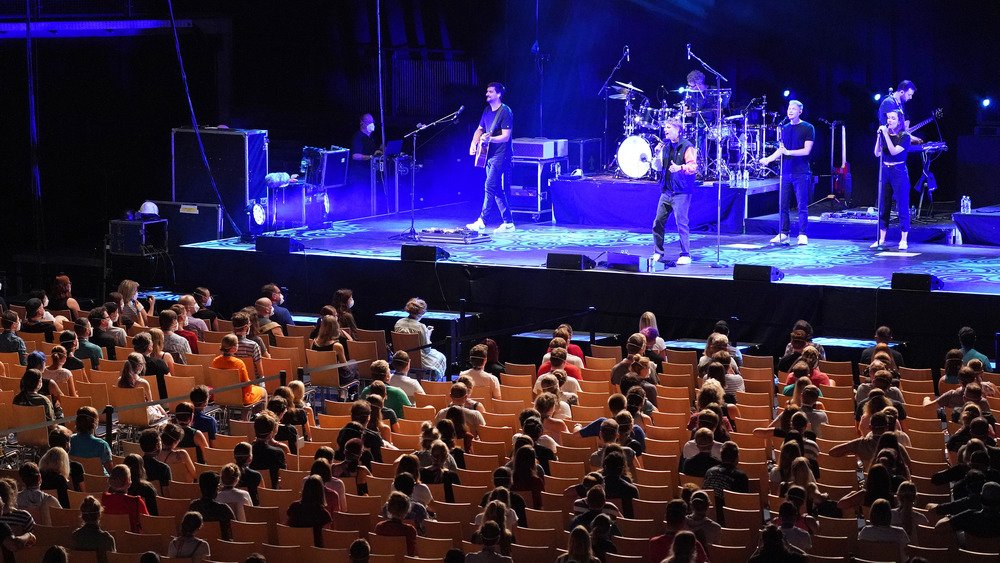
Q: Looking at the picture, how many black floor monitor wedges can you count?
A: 5